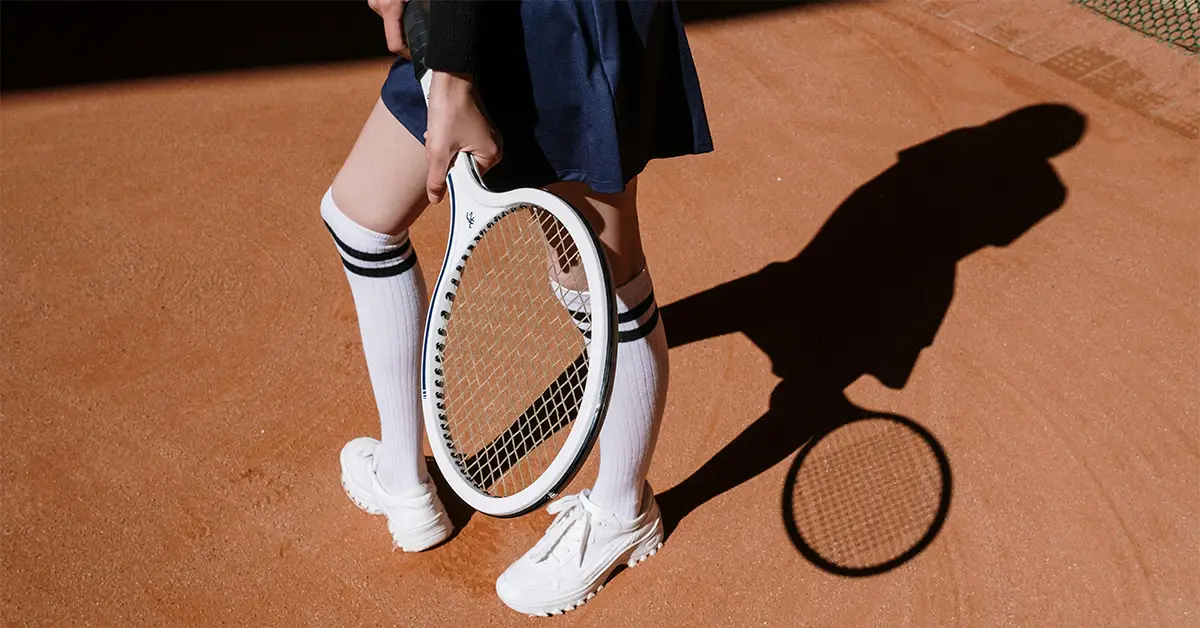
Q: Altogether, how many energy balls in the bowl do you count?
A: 0